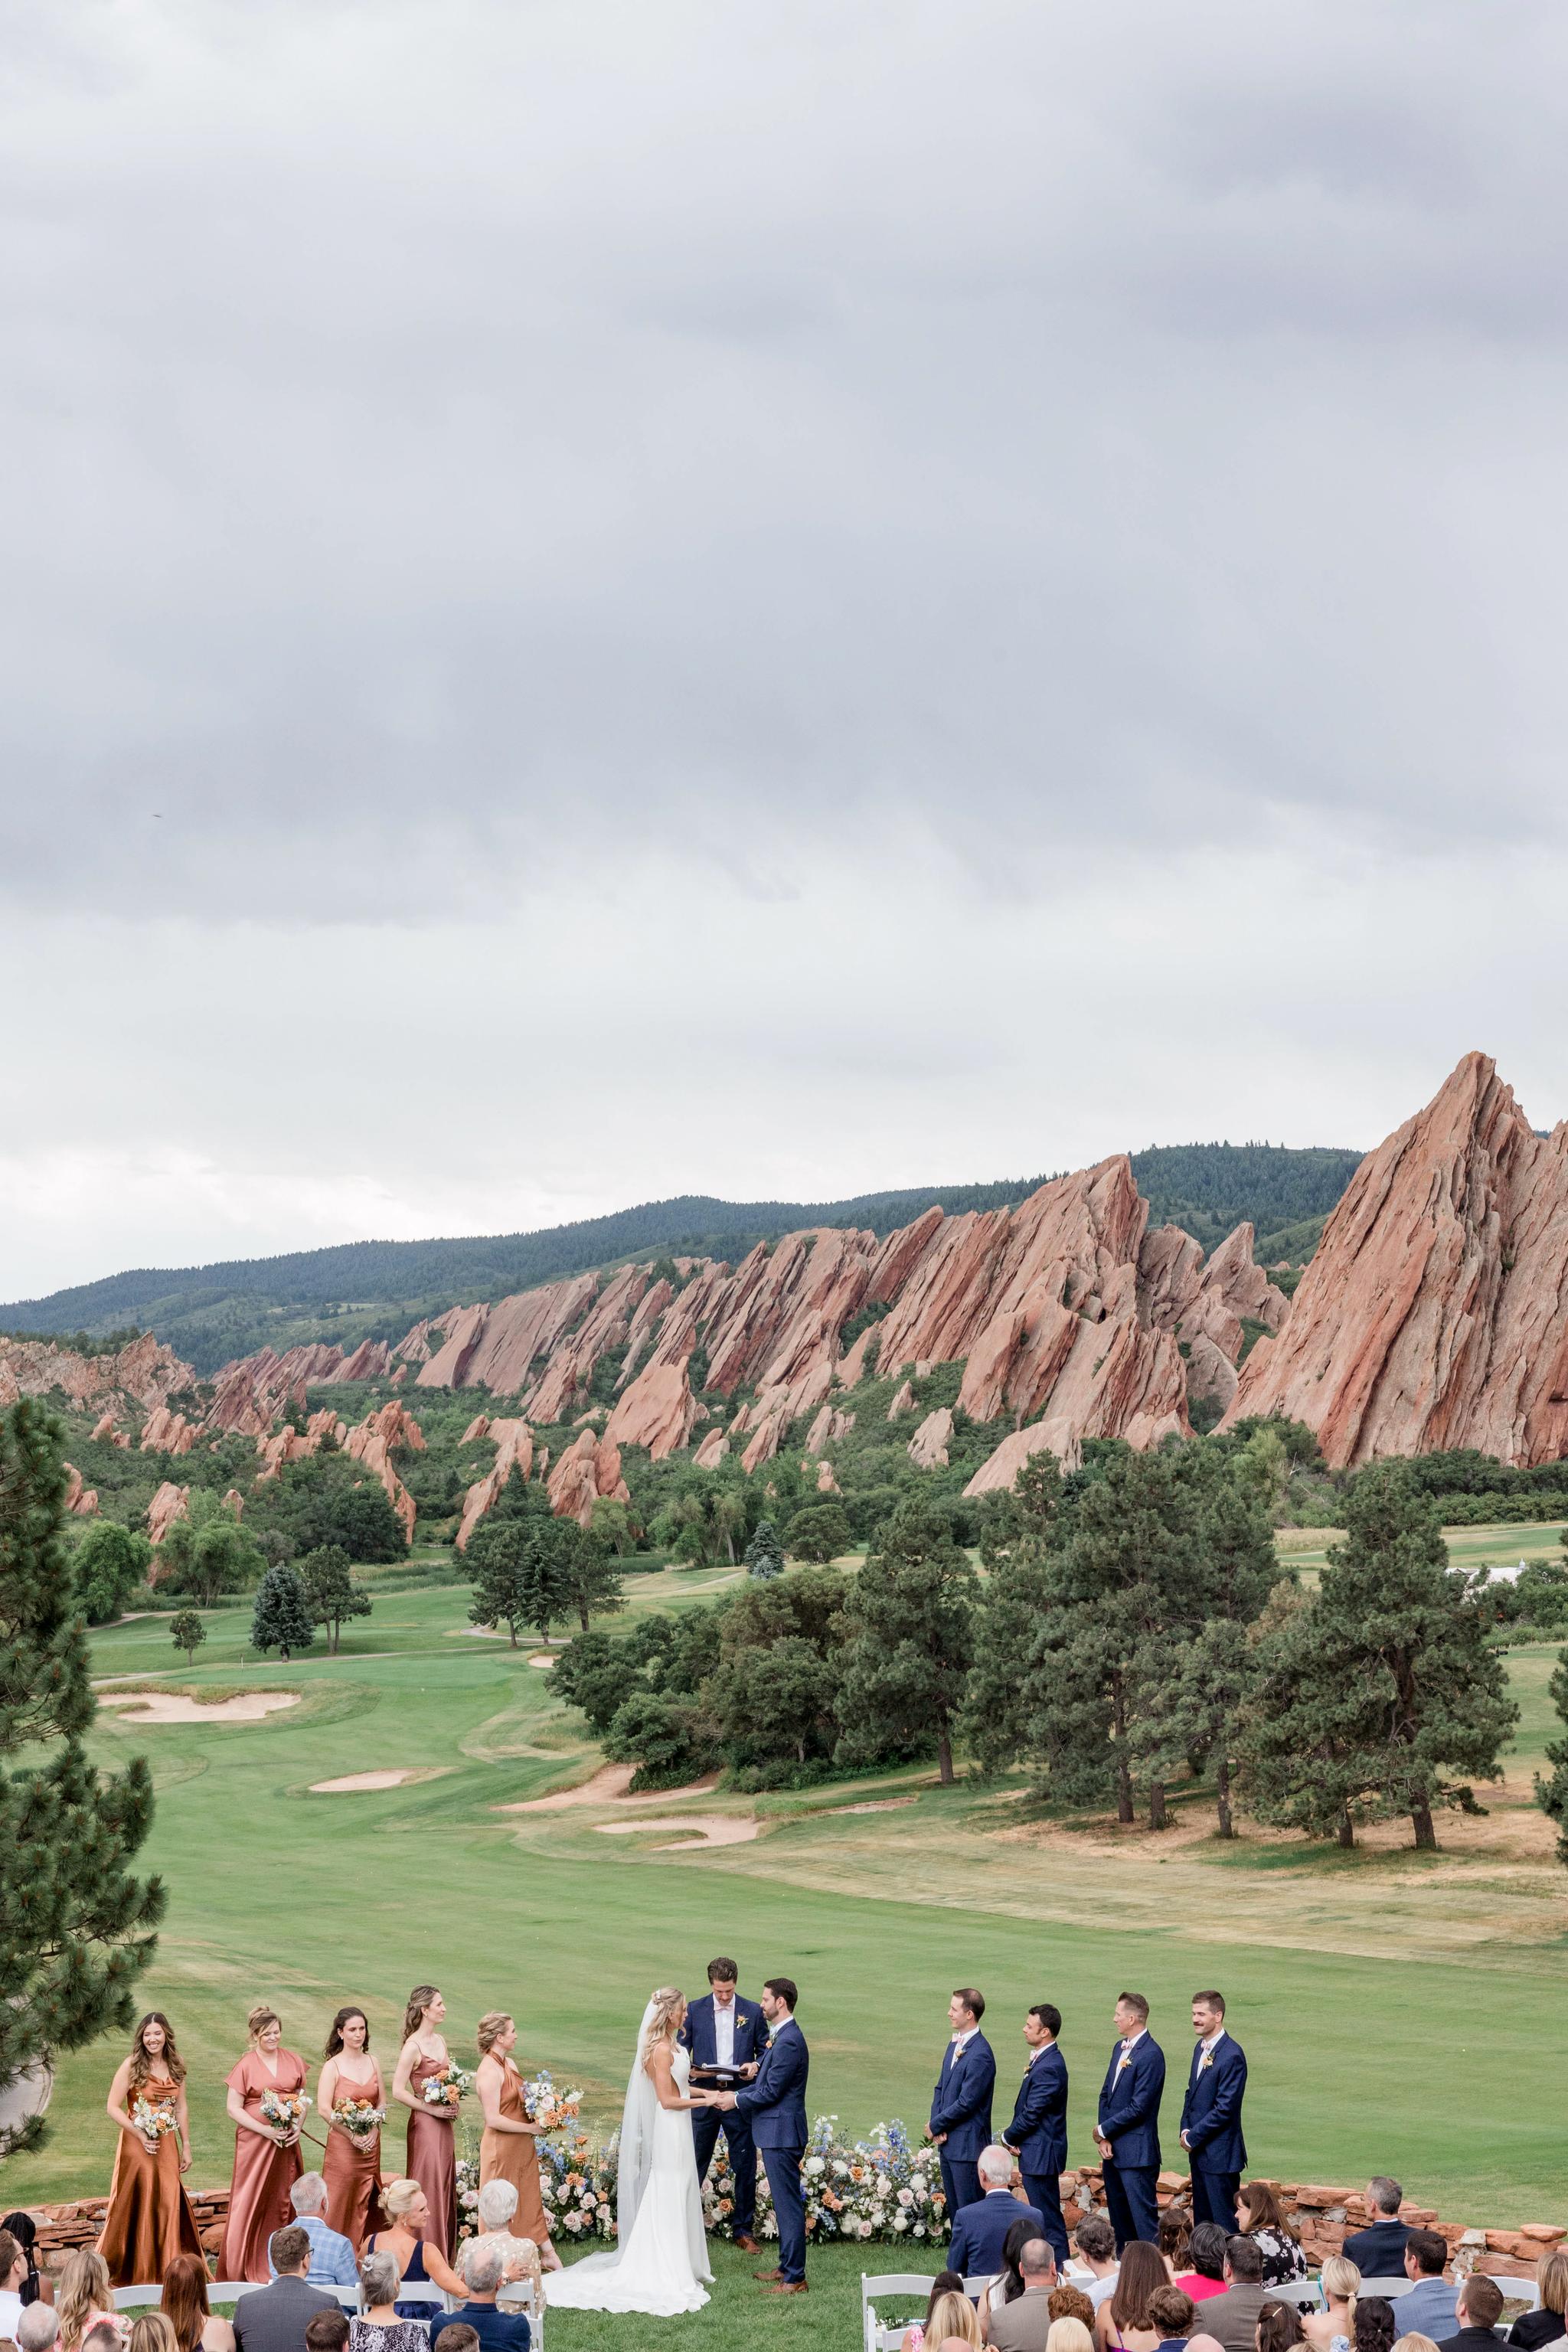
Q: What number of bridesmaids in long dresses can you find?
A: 5